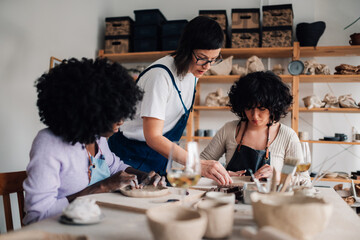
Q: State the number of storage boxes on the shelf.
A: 13